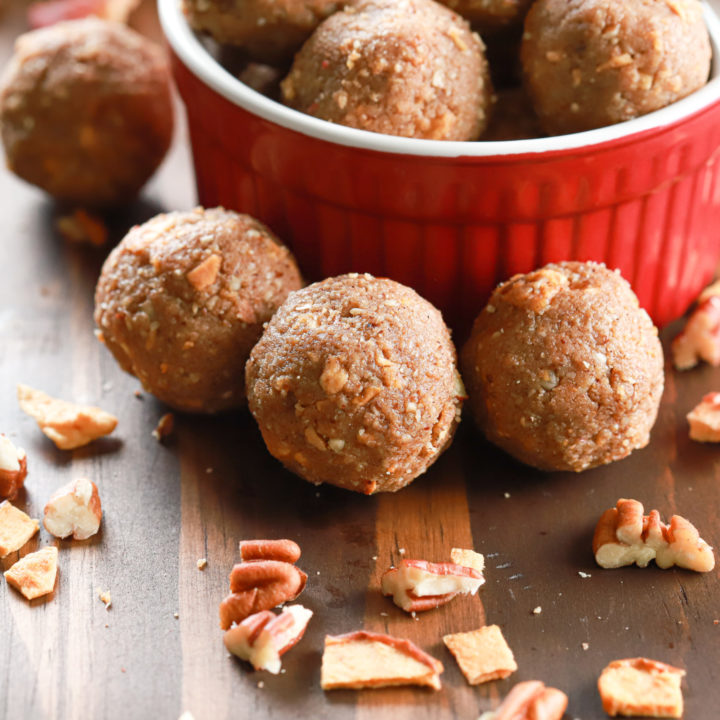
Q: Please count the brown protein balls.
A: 8